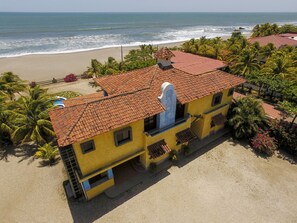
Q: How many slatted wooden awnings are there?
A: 3